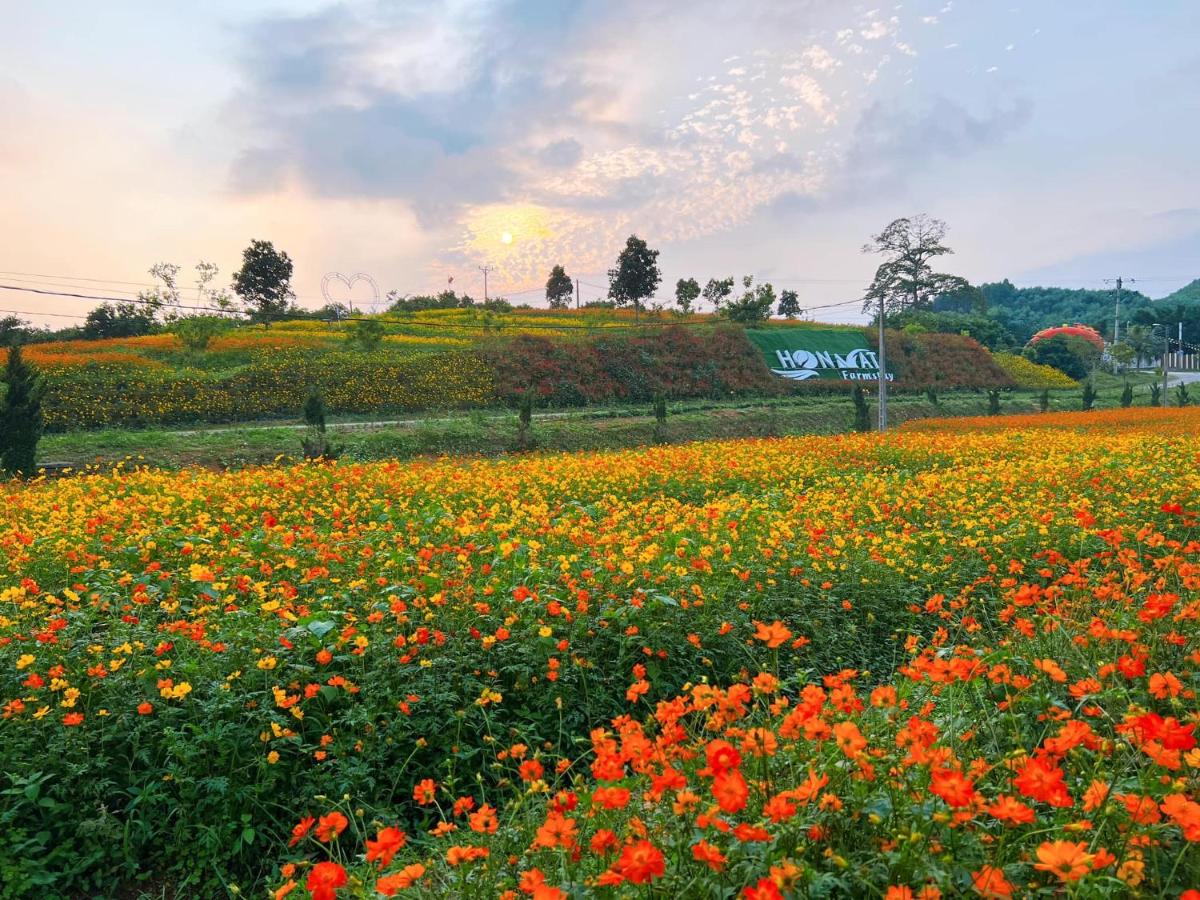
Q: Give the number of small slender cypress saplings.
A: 11